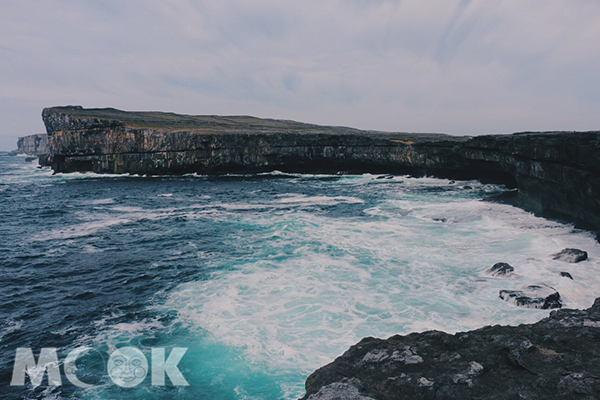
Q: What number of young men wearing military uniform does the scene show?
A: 0